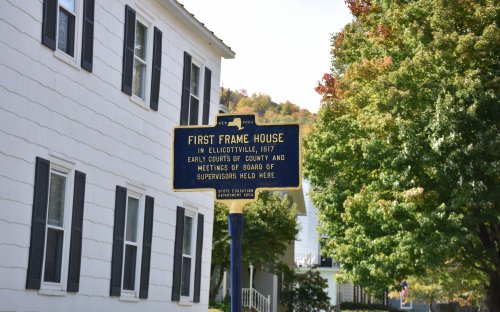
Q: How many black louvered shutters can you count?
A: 12